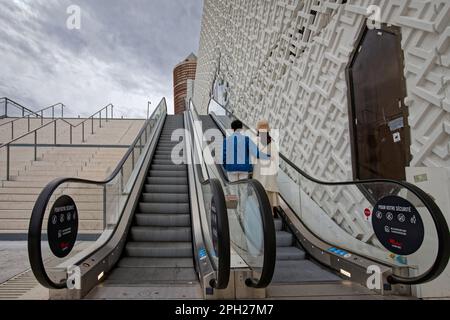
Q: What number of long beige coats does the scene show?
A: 1